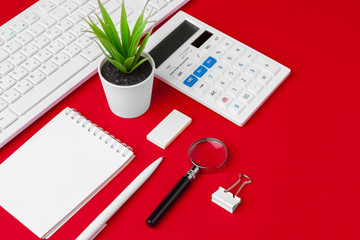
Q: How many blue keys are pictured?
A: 3